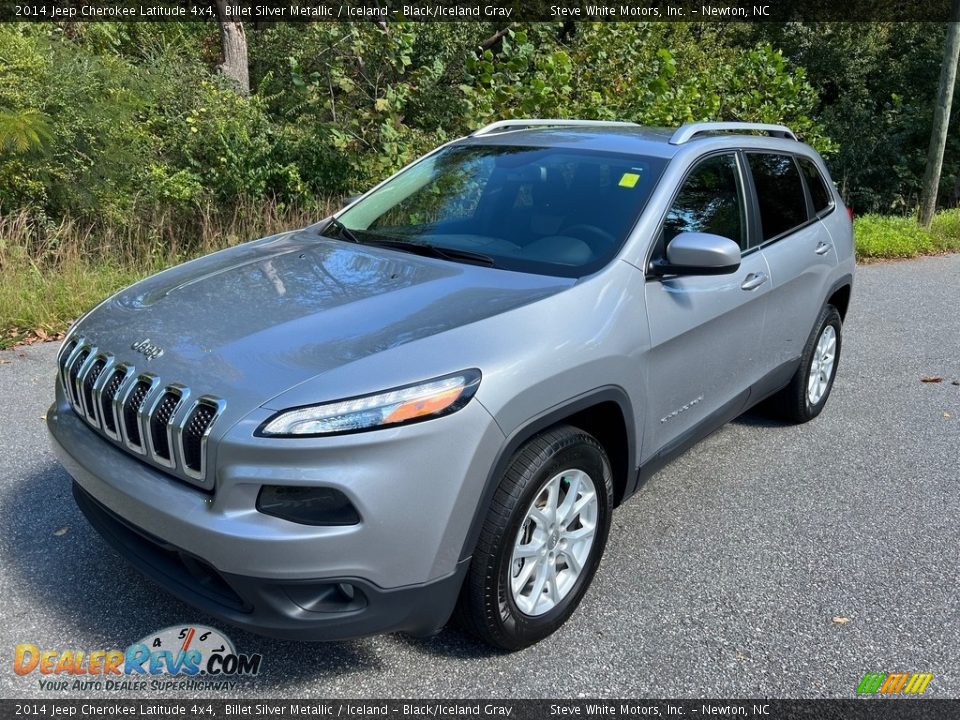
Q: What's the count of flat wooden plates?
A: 0